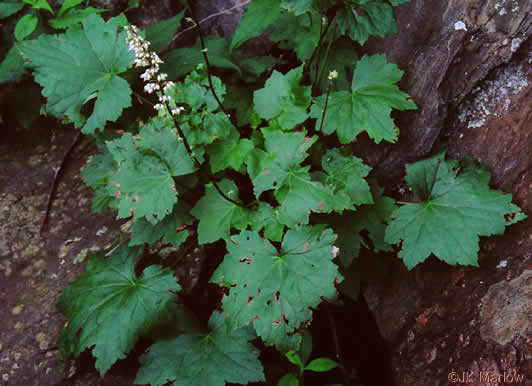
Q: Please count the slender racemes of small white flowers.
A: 1